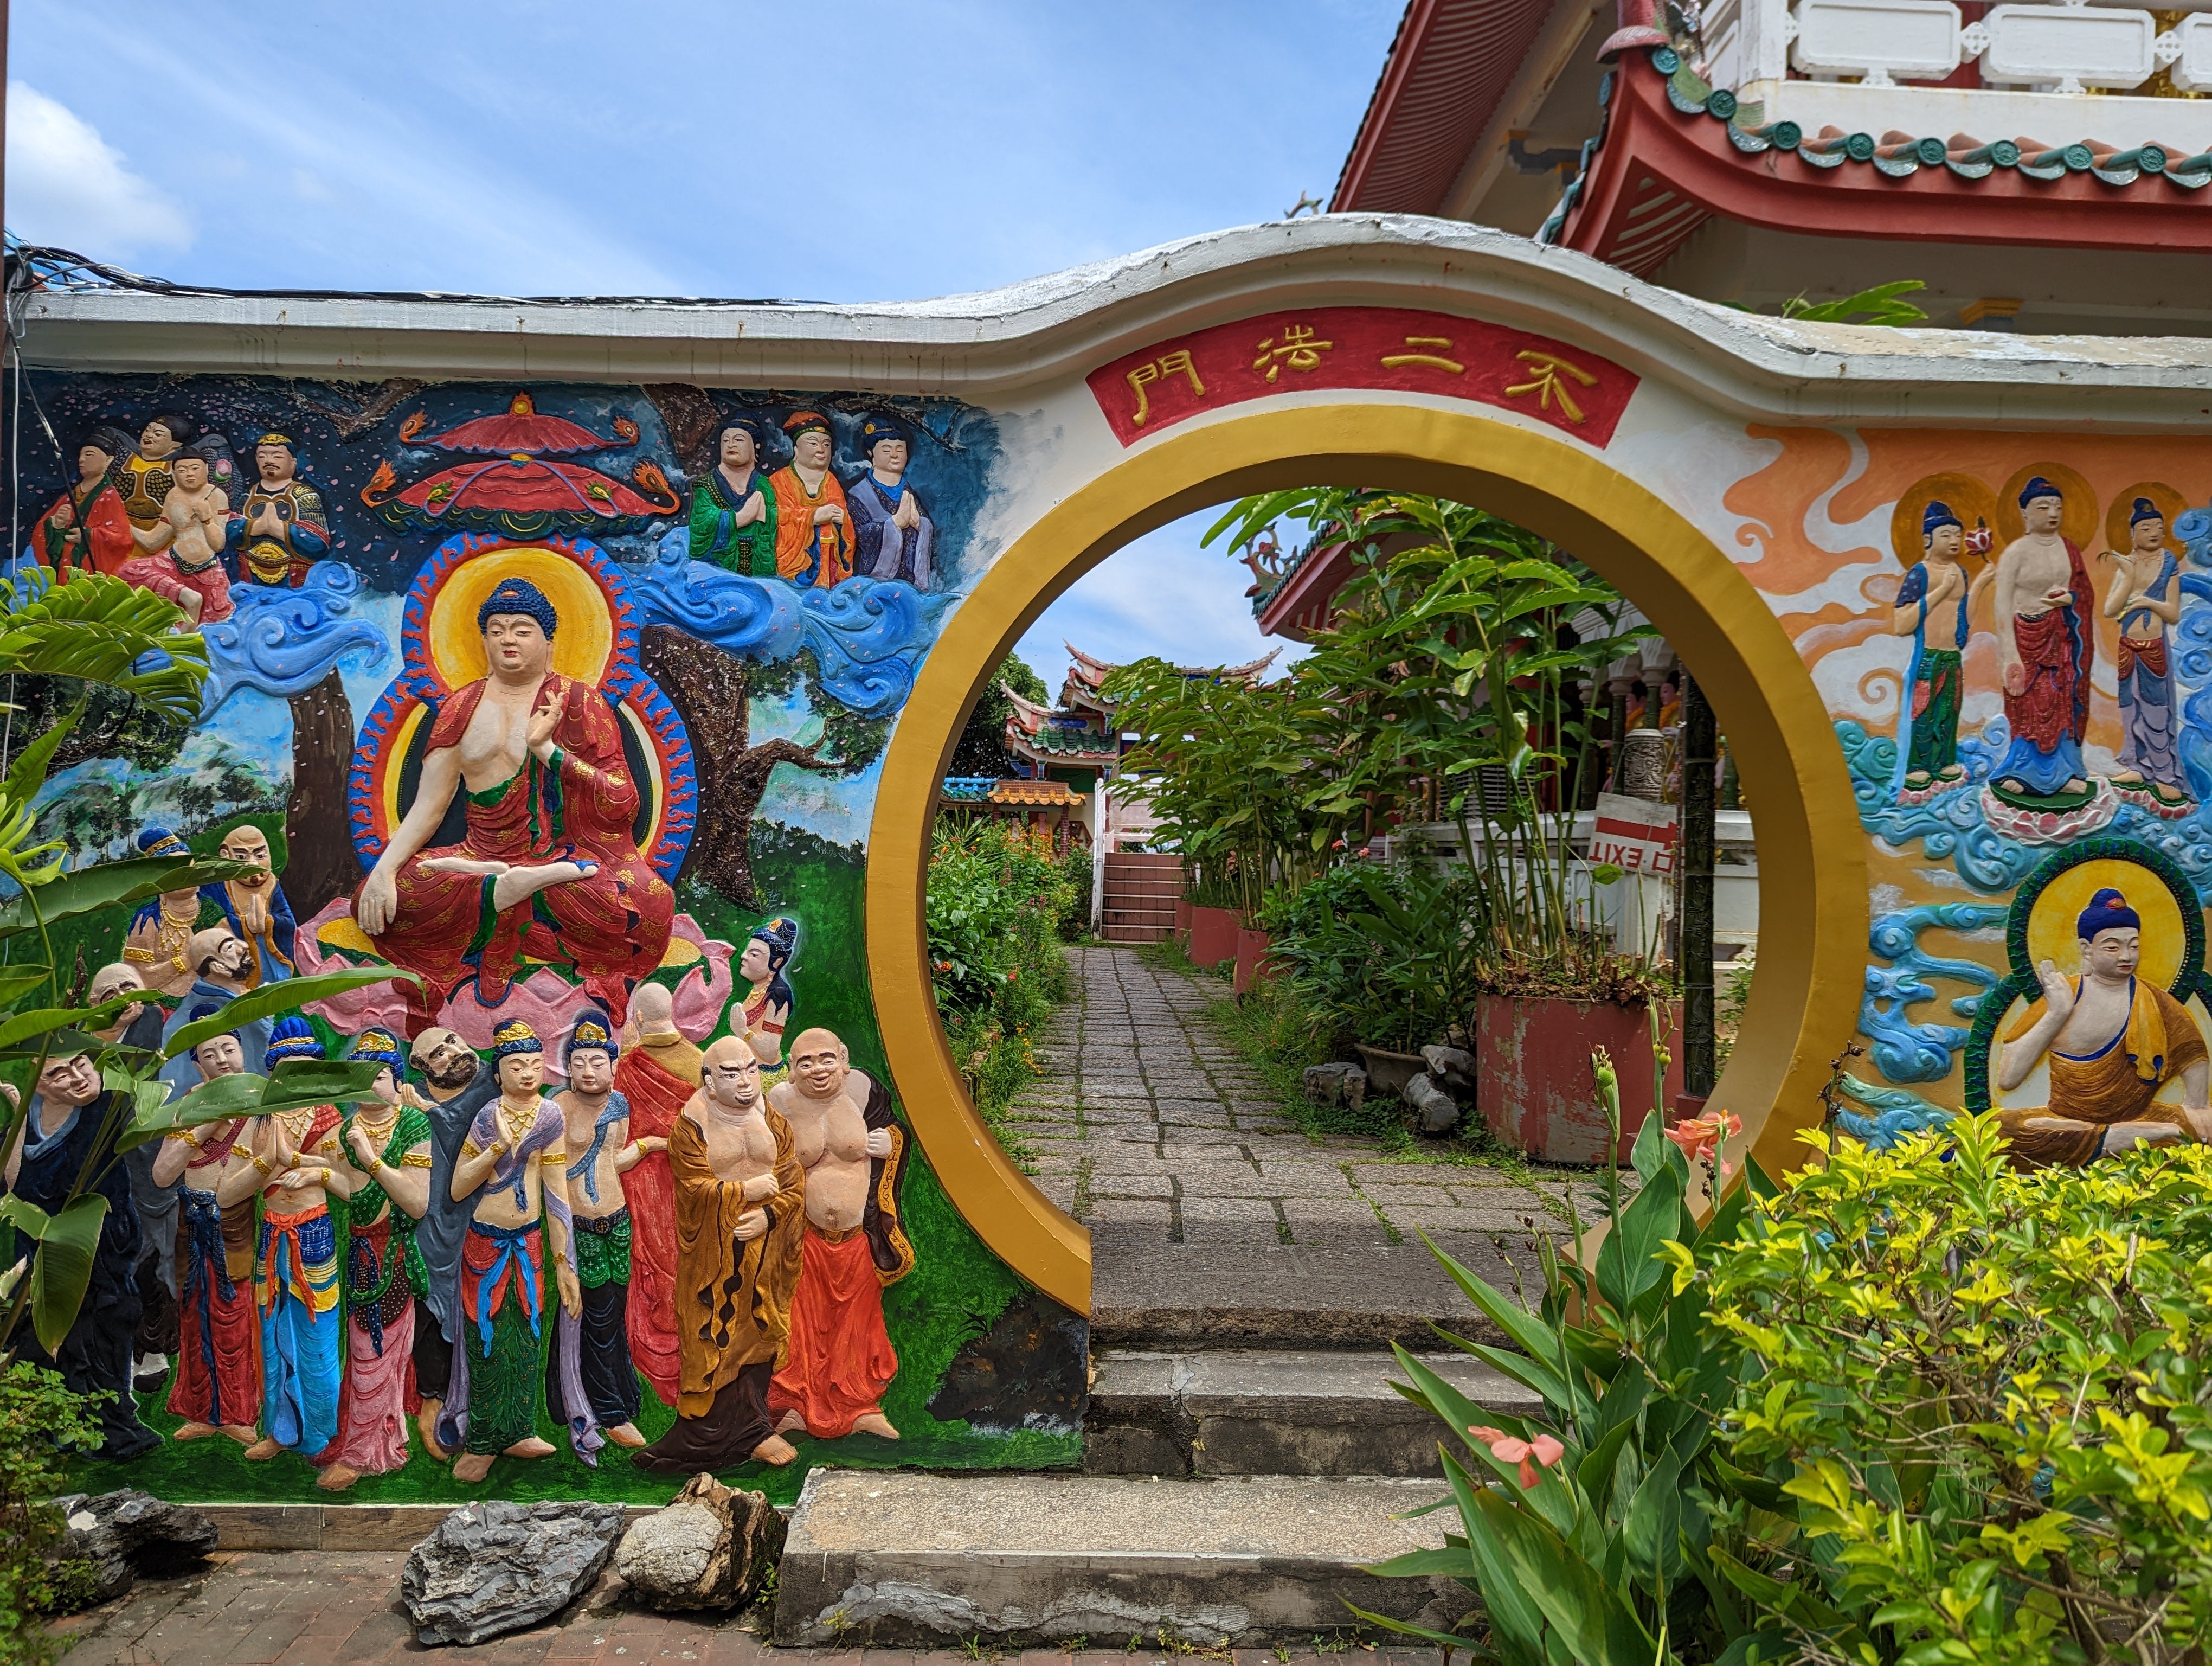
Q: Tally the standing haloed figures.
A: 3